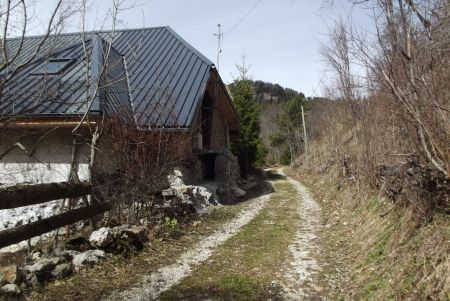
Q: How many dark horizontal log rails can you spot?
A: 2